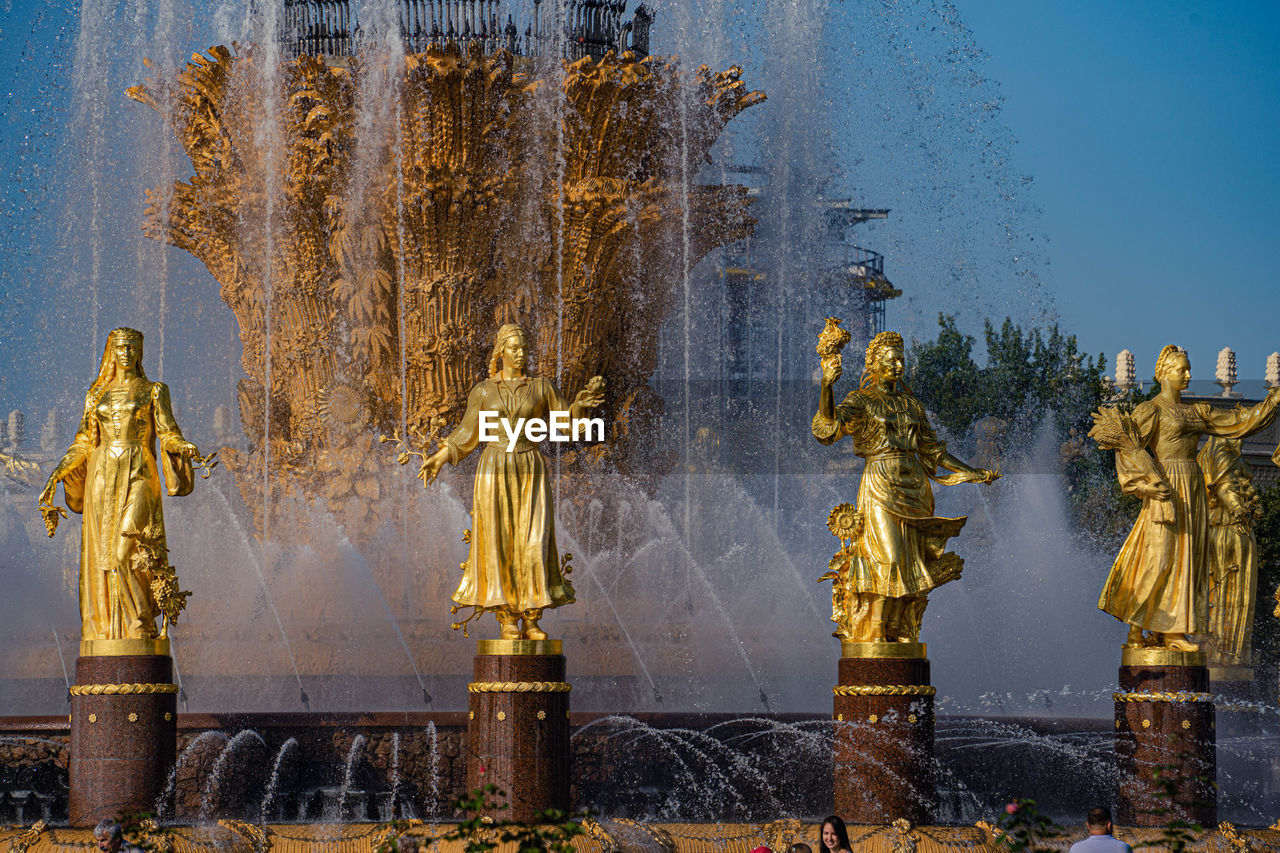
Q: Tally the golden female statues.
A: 5